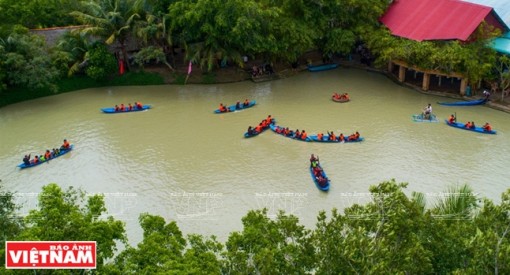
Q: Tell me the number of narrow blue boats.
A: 10